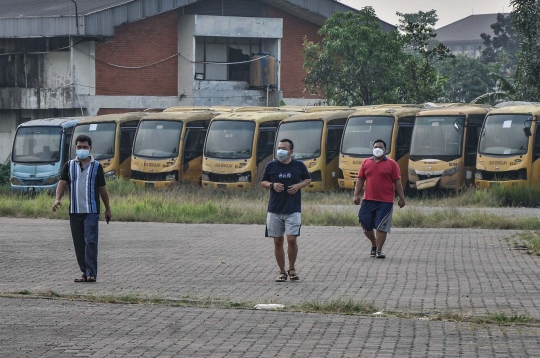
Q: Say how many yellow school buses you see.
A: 7